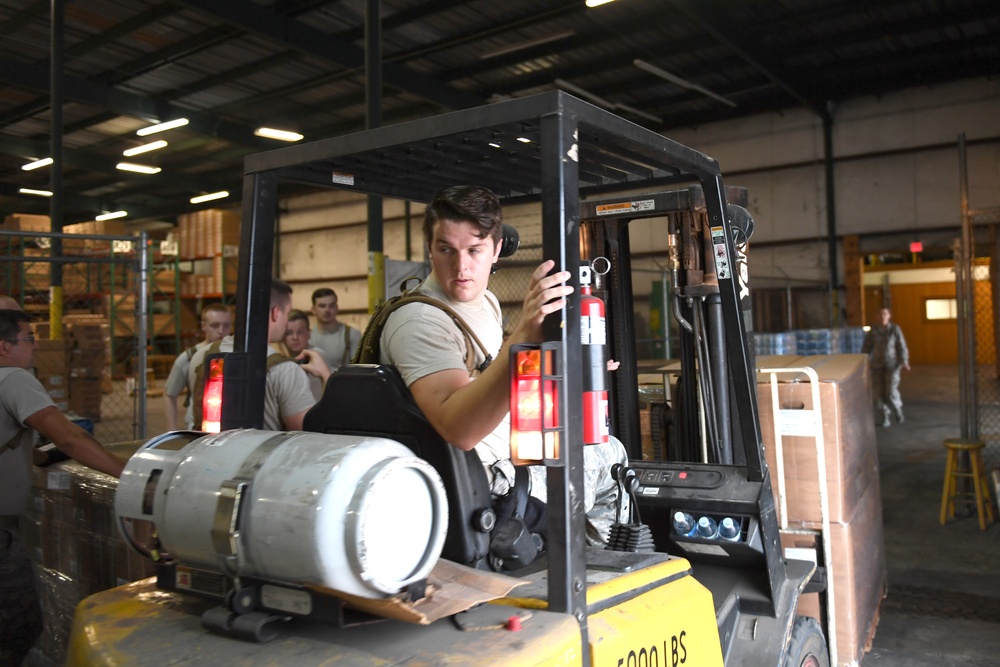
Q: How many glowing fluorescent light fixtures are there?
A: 9